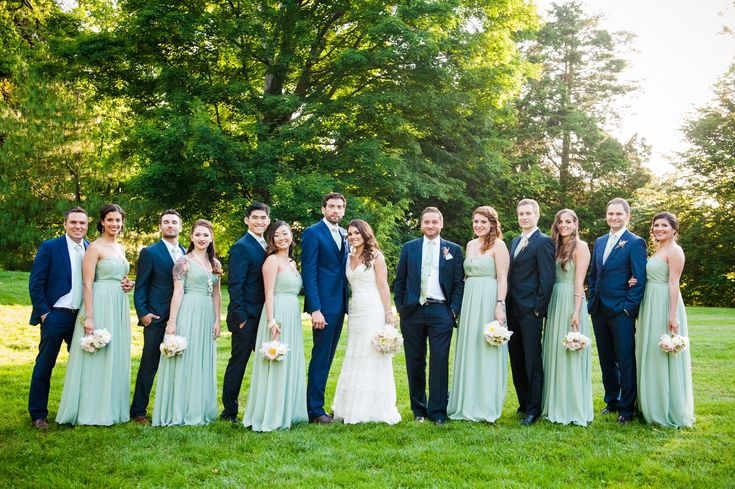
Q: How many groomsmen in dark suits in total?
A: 6